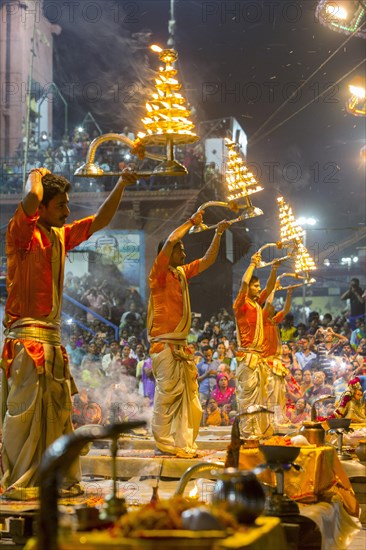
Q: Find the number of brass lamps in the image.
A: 4